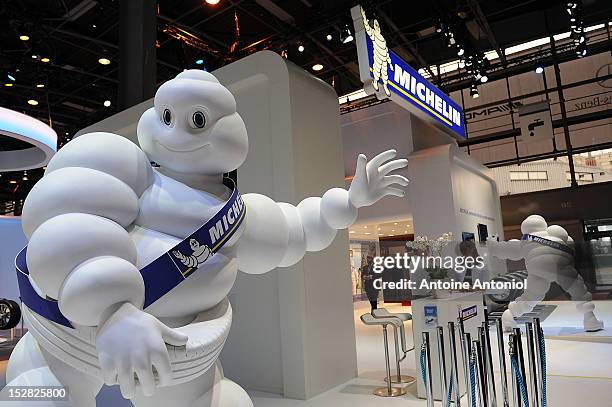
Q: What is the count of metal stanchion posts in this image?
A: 13